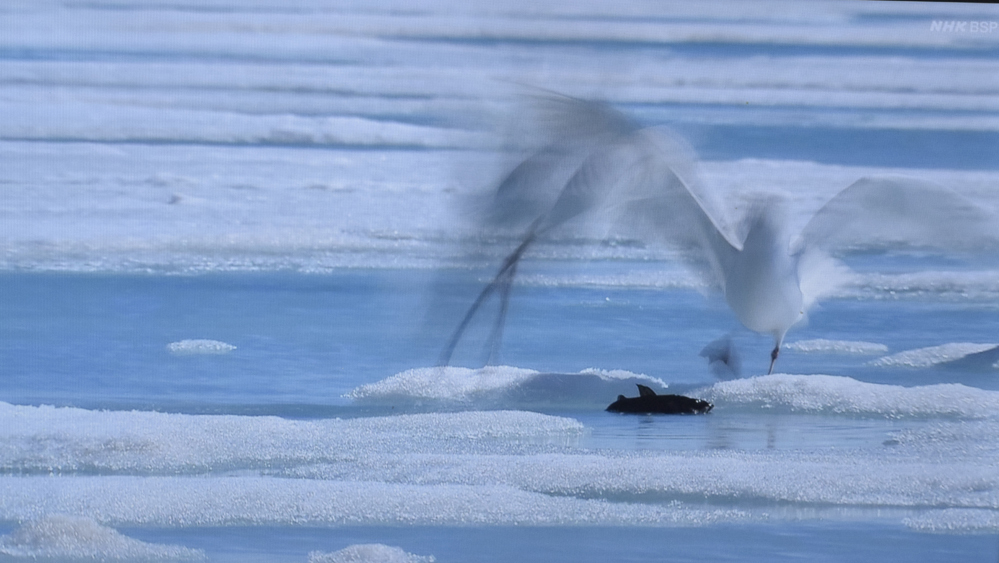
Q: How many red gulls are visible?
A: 0